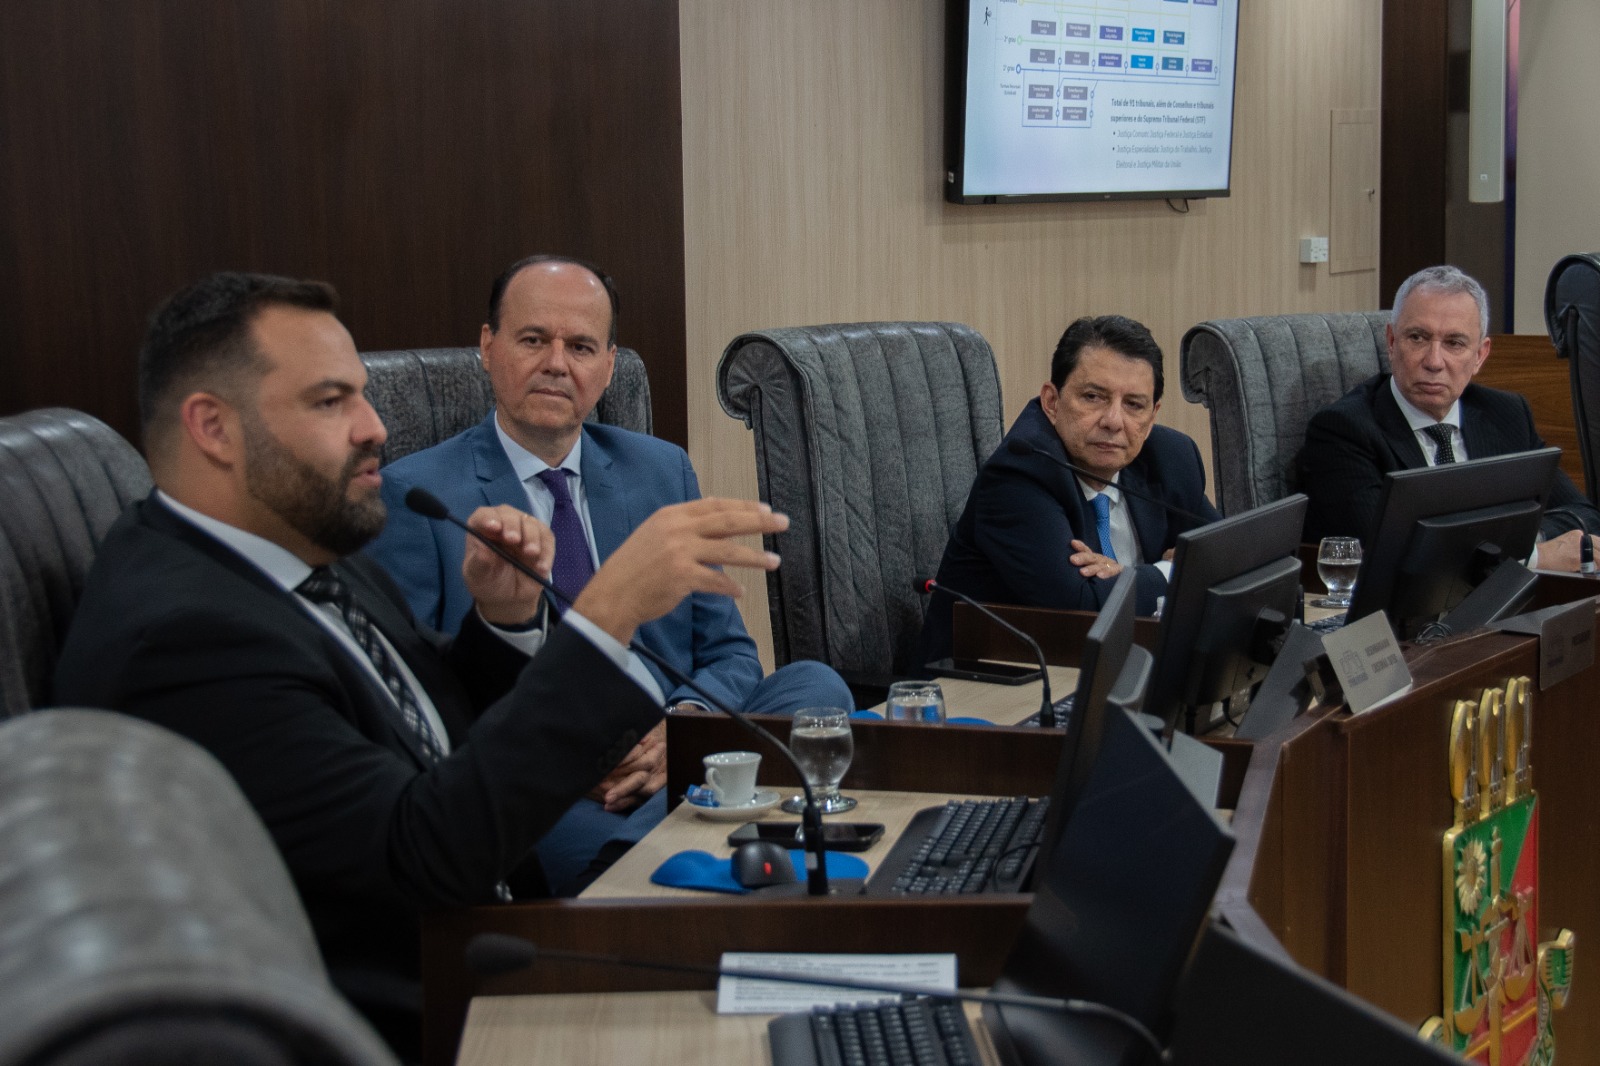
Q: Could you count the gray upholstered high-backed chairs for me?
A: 6